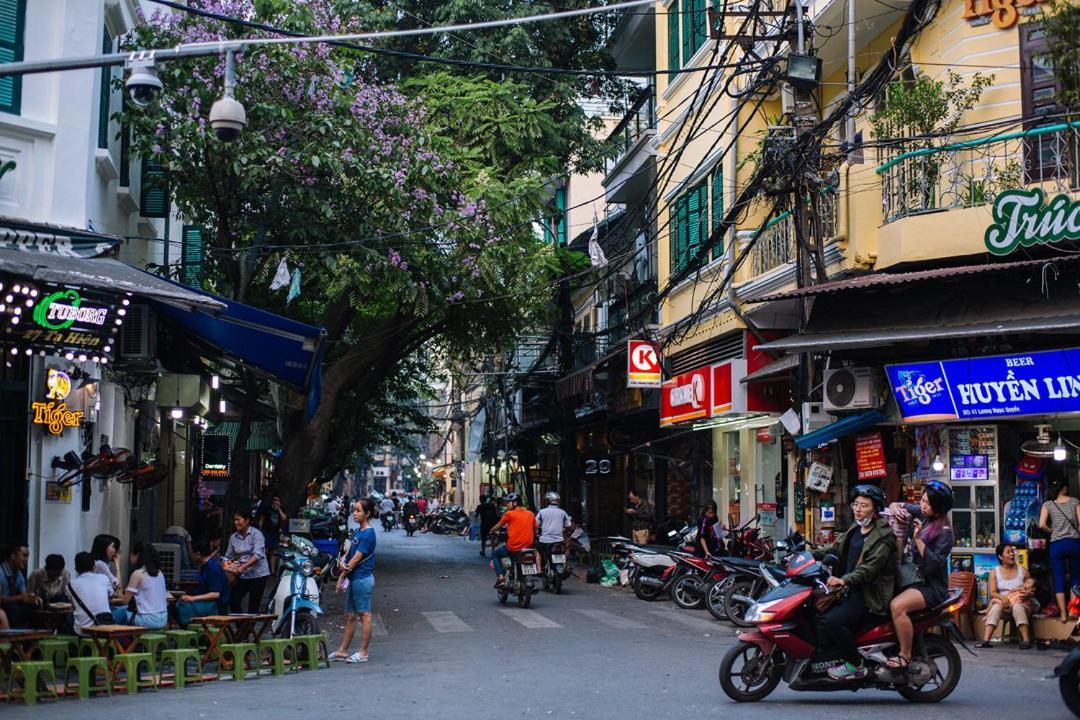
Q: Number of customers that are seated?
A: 6